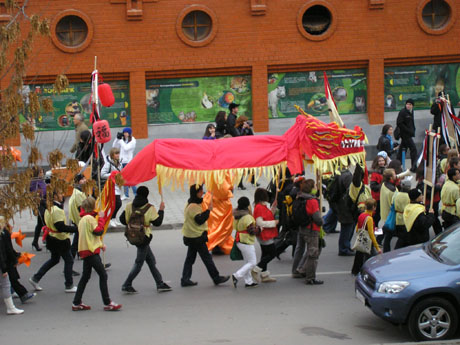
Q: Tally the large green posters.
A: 4